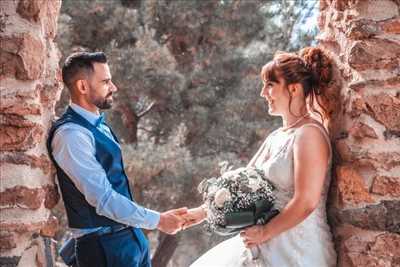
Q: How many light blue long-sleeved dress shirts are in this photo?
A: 1